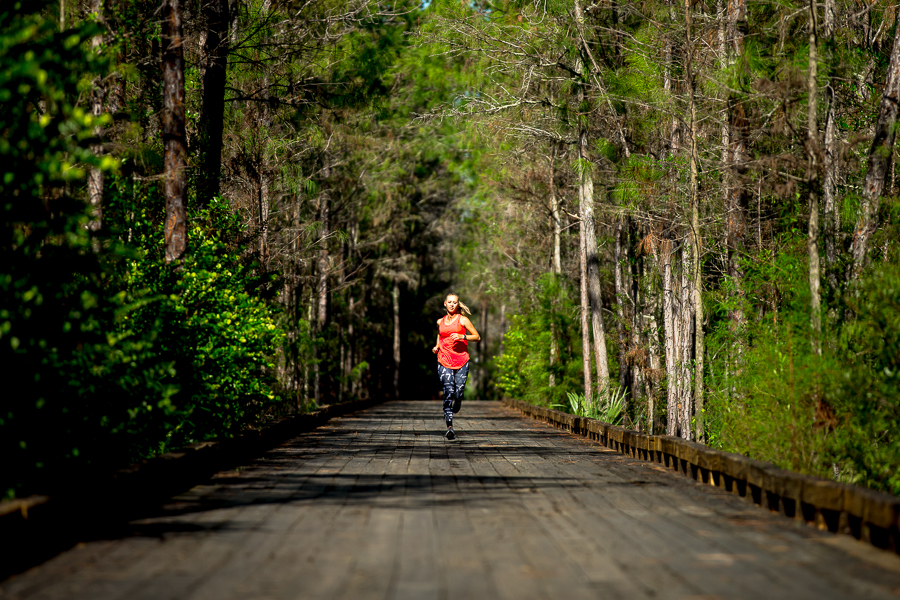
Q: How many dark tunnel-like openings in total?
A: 1